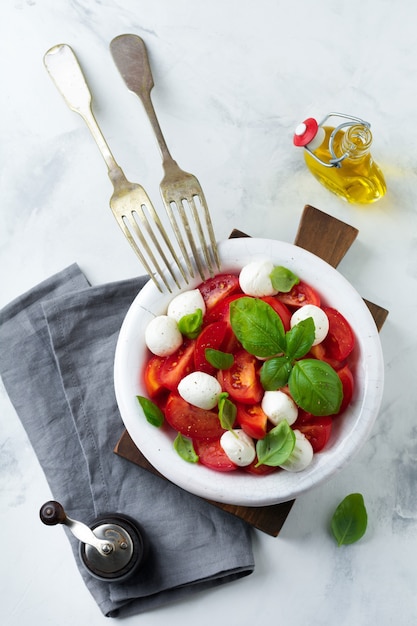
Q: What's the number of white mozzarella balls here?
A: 8